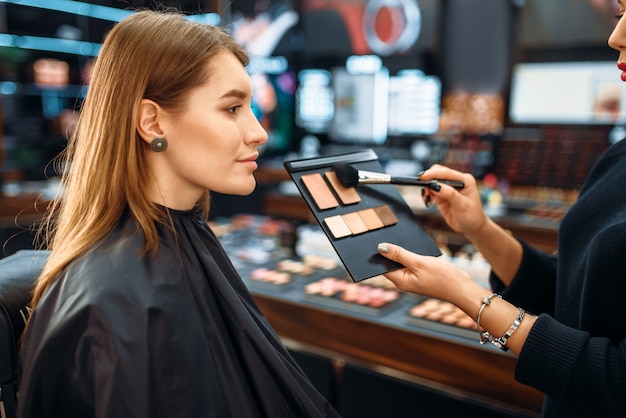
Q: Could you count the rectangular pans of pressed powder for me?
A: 6